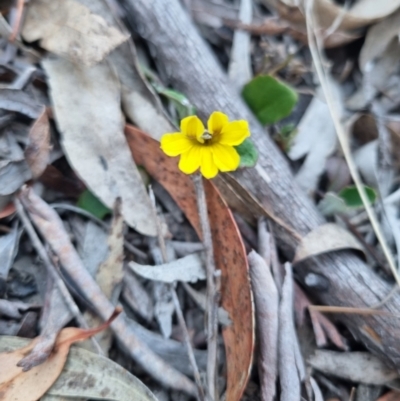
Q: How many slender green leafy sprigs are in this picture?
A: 1